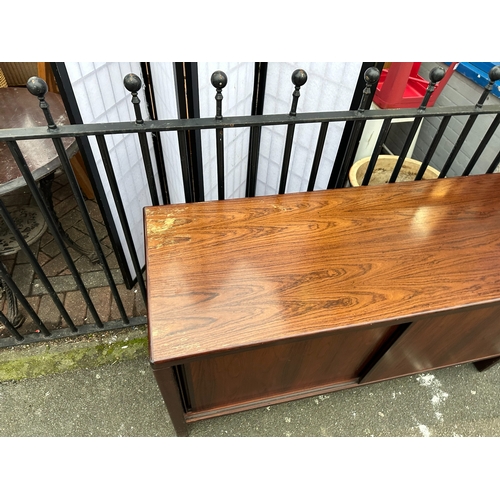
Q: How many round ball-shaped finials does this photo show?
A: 7